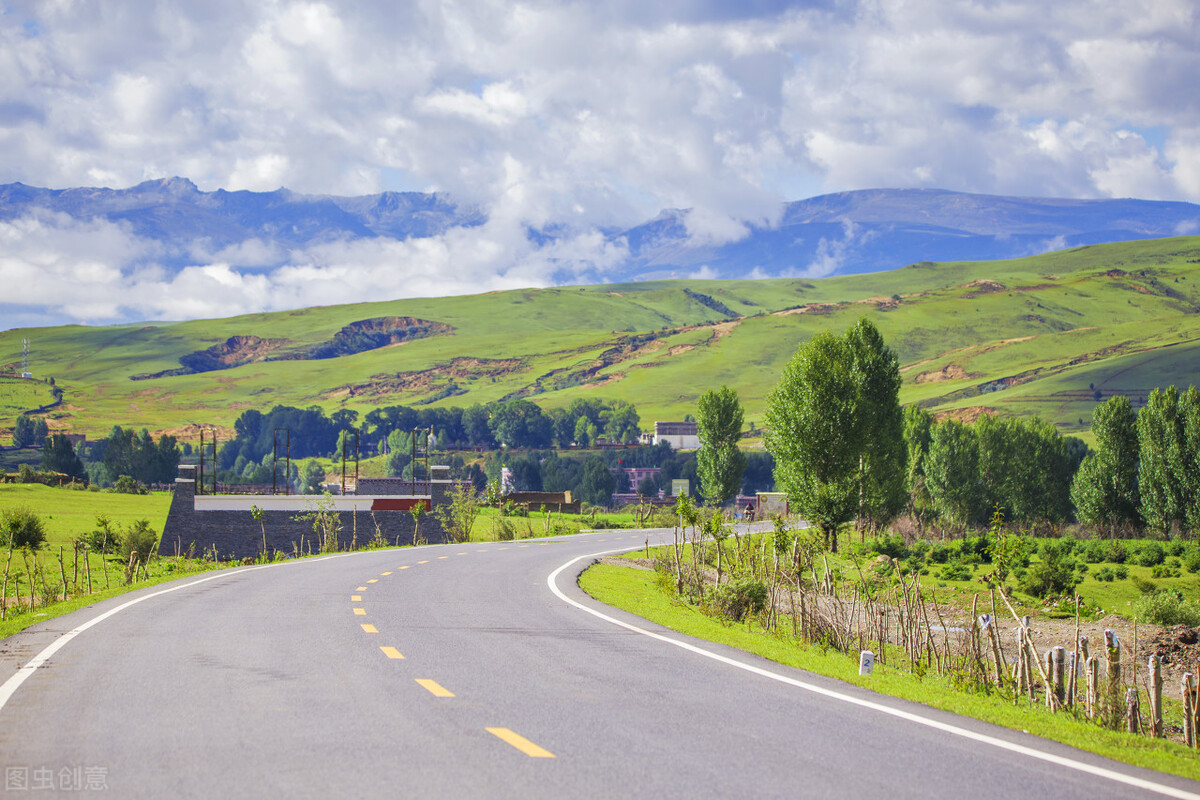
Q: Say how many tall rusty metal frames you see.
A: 4